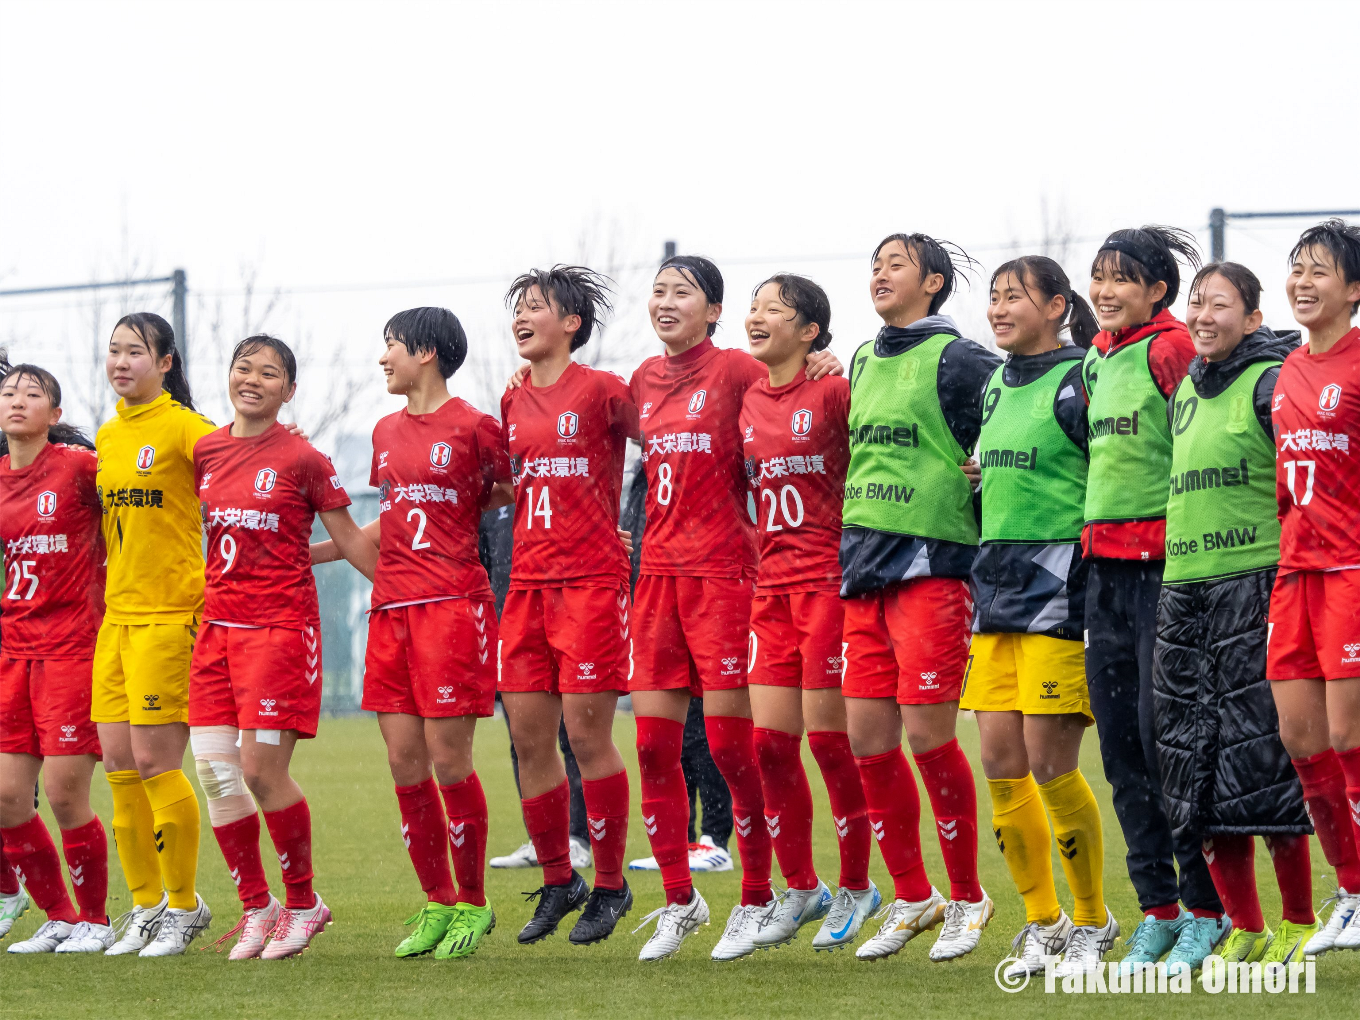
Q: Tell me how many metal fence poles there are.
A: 3